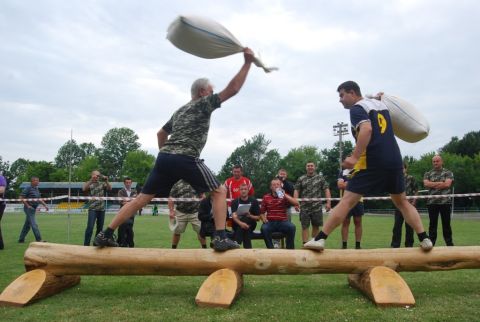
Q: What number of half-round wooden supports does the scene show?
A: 3